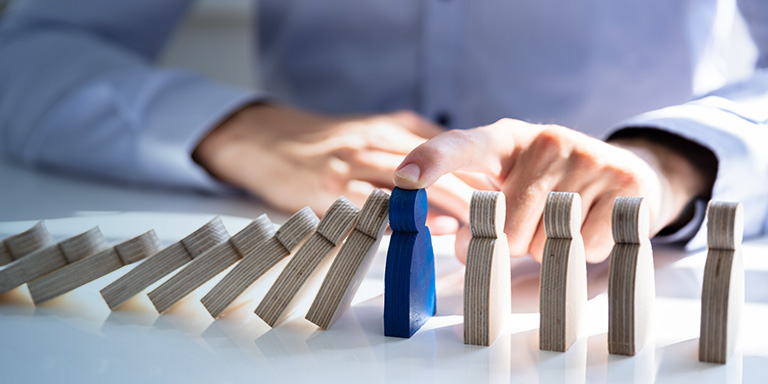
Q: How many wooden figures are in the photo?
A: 13